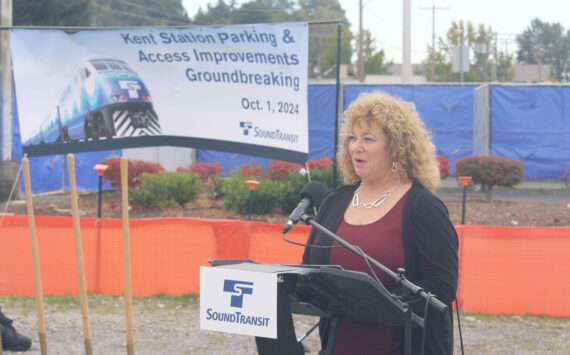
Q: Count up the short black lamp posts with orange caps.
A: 3